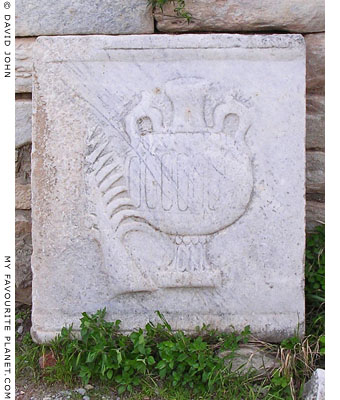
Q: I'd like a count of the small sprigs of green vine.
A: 1